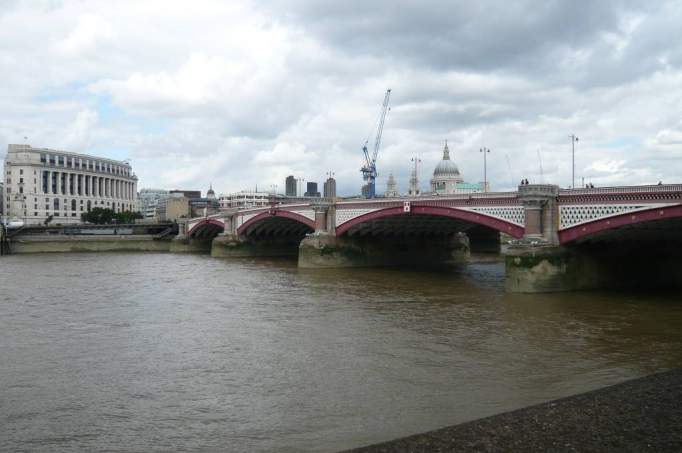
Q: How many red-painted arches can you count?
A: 4